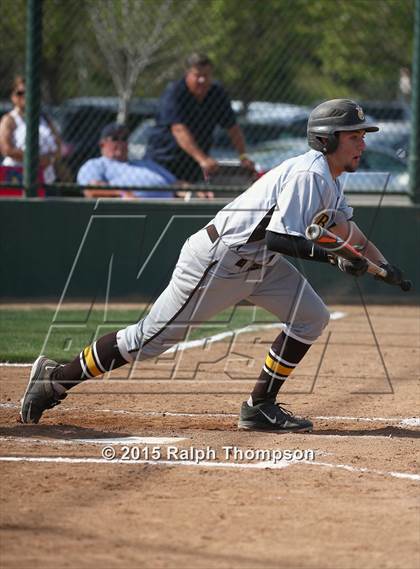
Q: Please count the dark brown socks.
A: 2